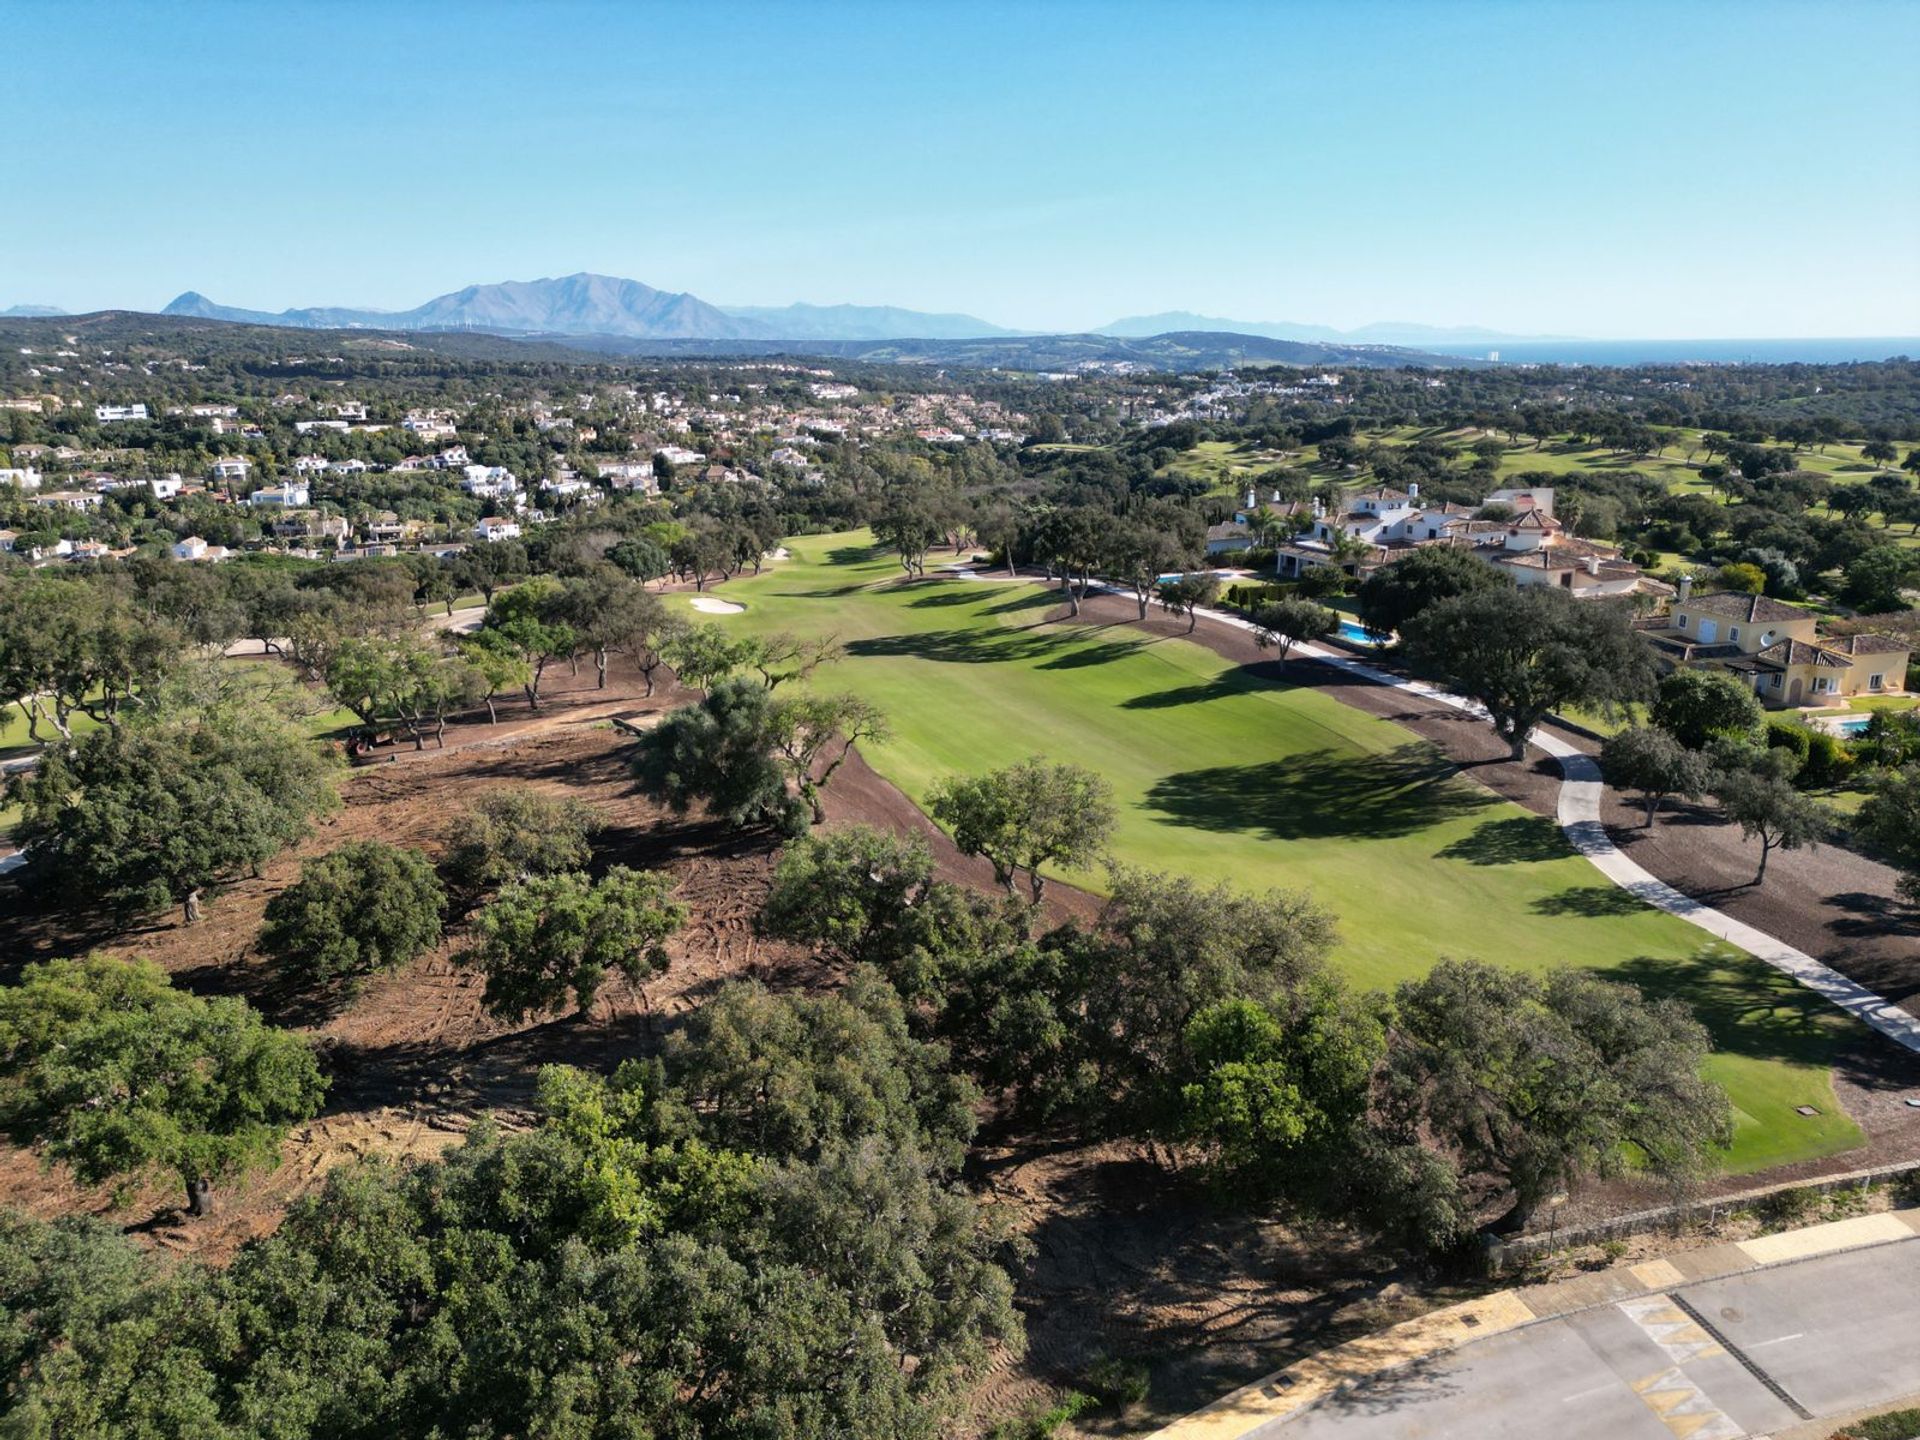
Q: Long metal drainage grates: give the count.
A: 1